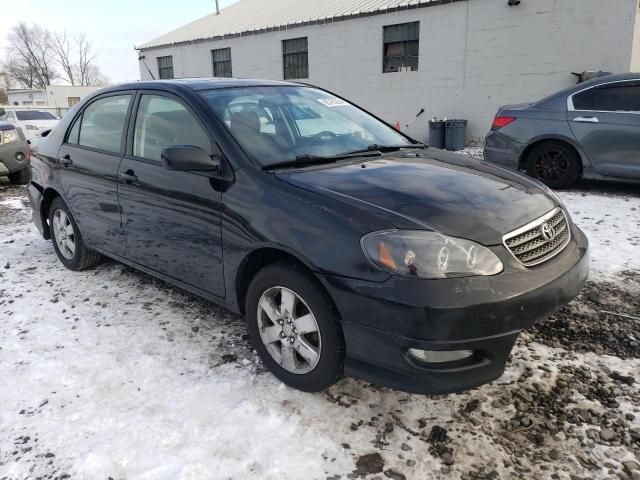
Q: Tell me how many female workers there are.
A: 0